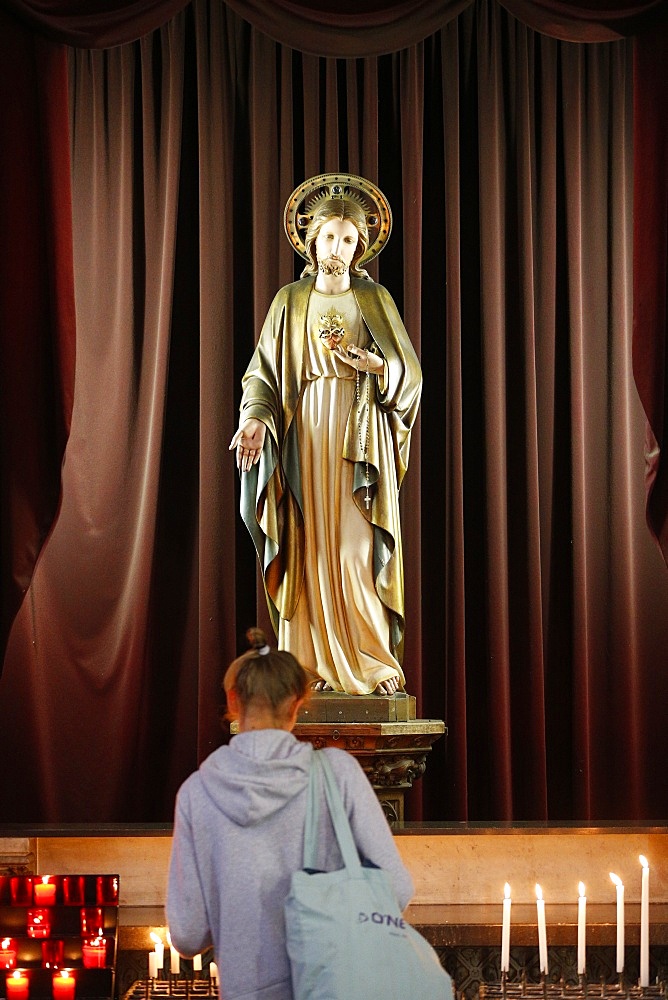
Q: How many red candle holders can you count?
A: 11